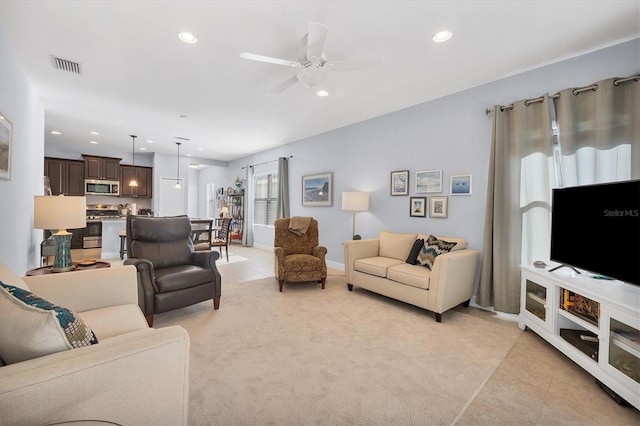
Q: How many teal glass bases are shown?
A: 1